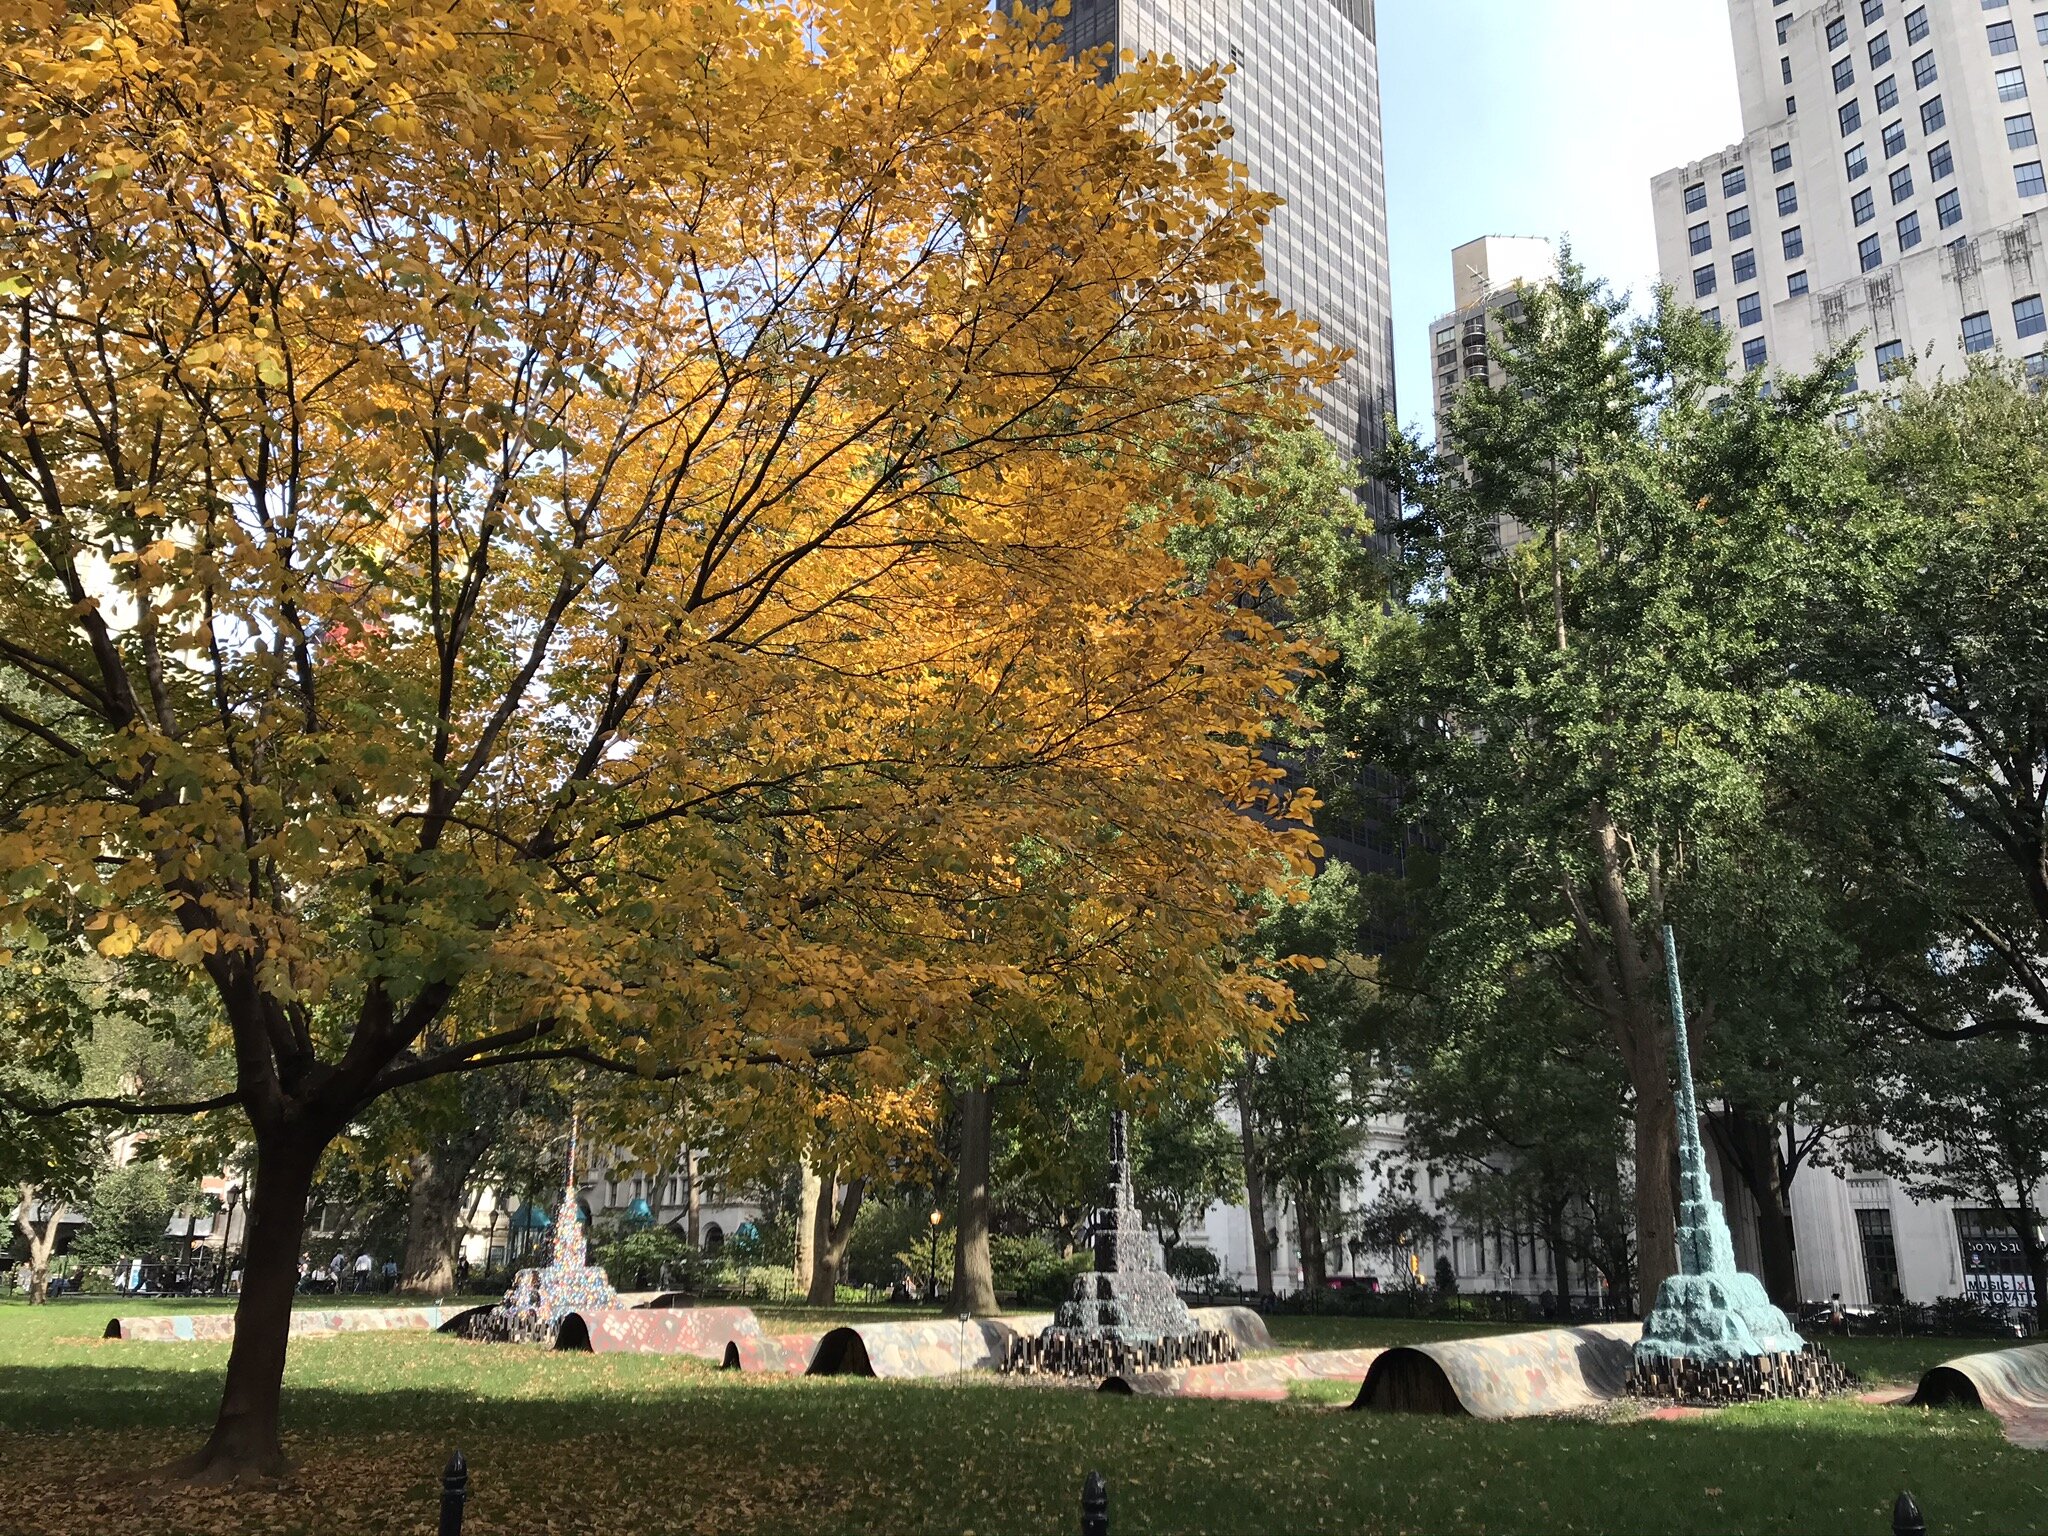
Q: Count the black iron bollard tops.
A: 3